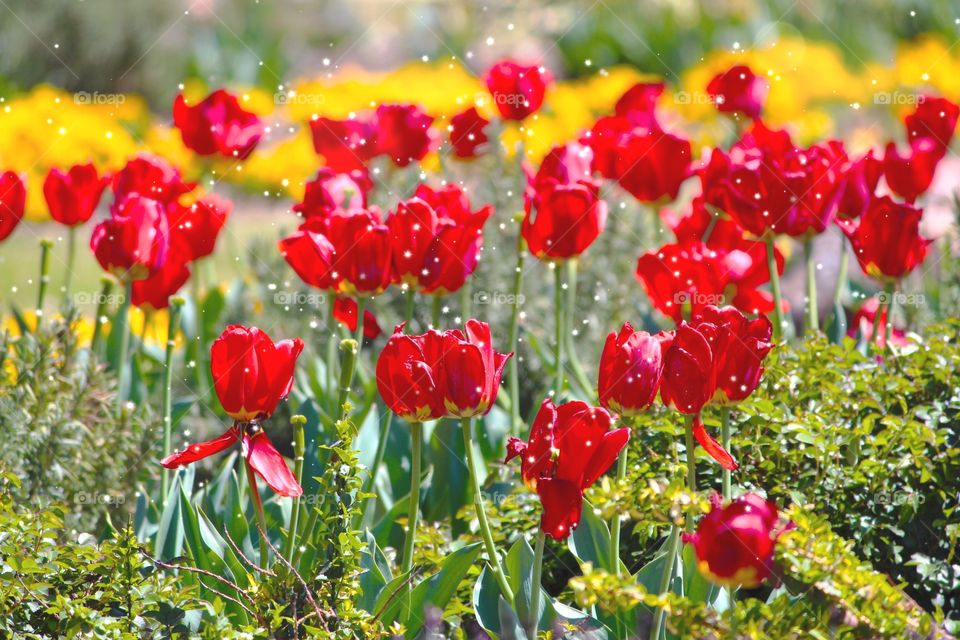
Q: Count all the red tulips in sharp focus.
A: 7